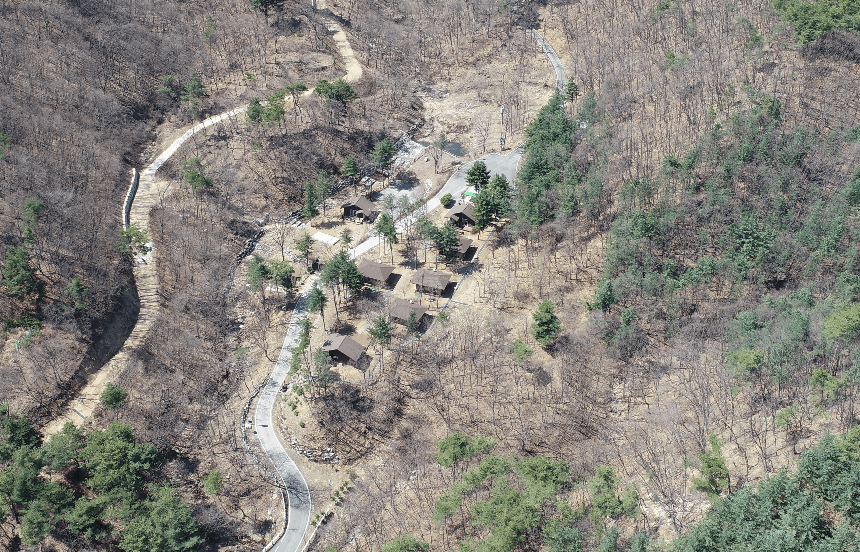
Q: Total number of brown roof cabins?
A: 7